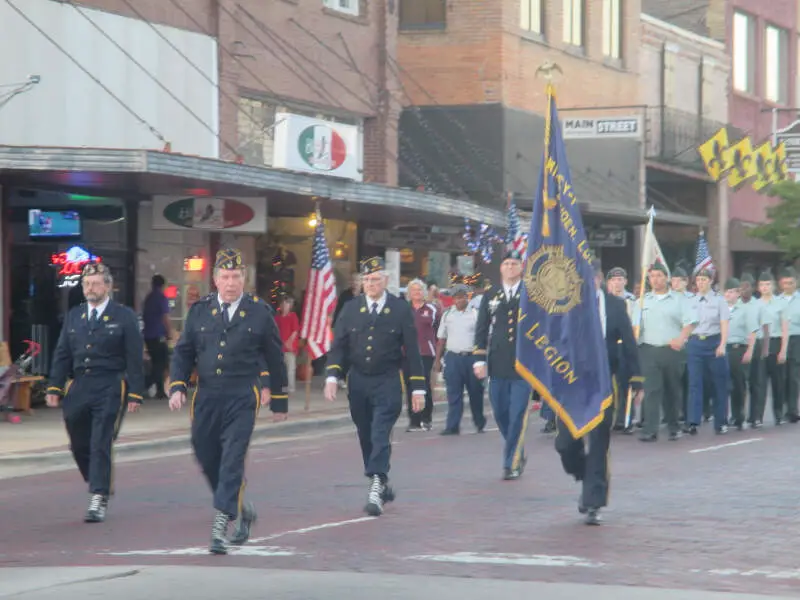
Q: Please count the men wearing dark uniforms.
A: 5